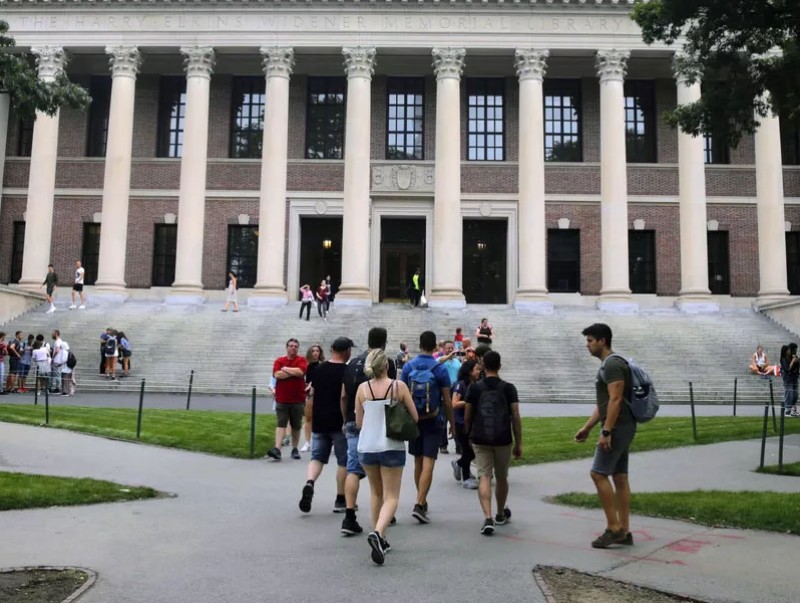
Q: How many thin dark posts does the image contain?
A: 10